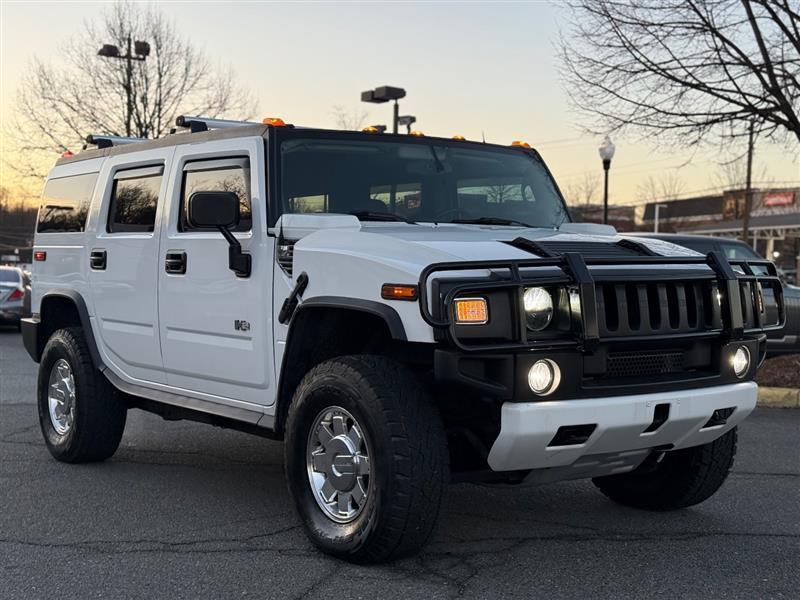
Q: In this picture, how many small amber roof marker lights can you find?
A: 5